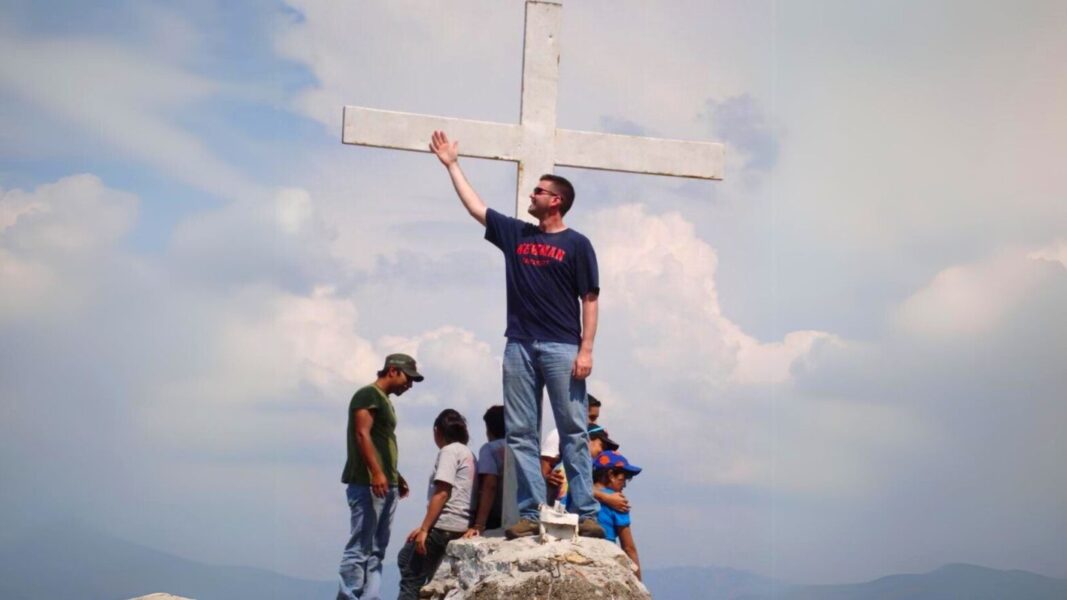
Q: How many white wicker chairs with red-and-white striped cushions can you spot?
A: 0